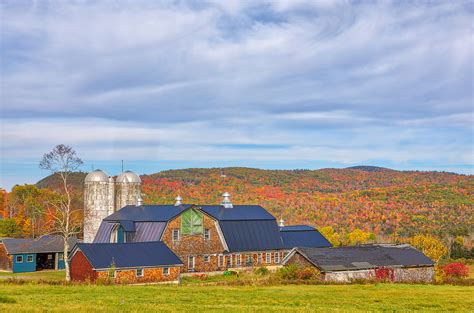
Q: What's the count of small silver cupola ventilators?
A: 4